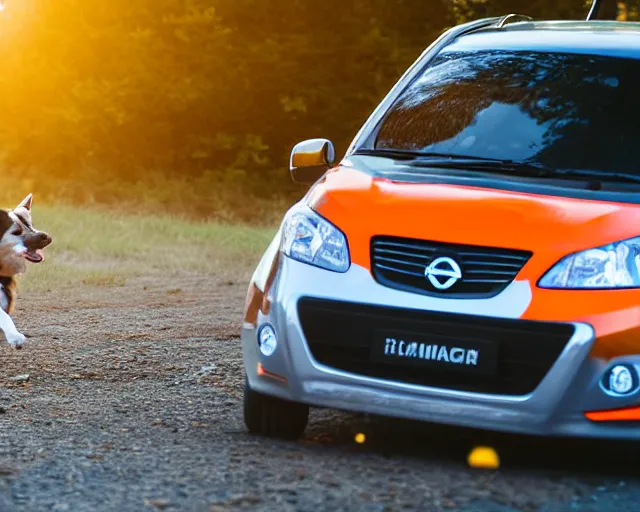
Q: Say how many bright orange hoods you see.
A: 1